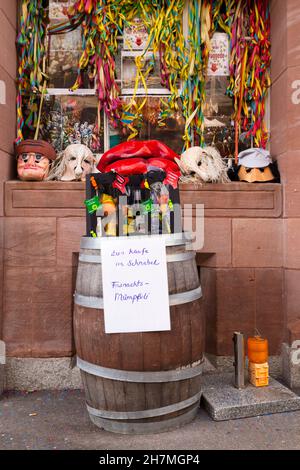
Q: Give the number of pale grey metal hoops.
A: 6